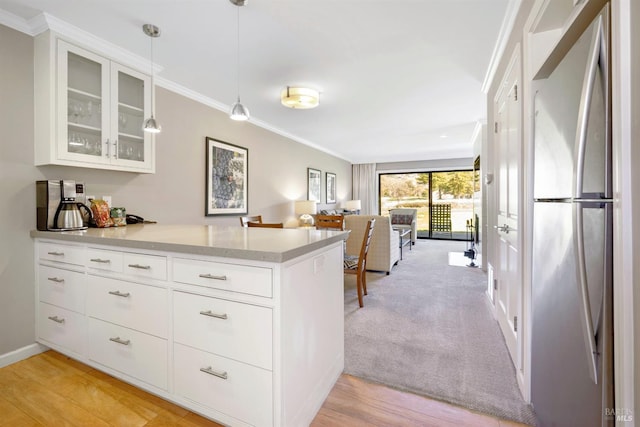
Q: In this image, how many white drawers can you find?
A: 10